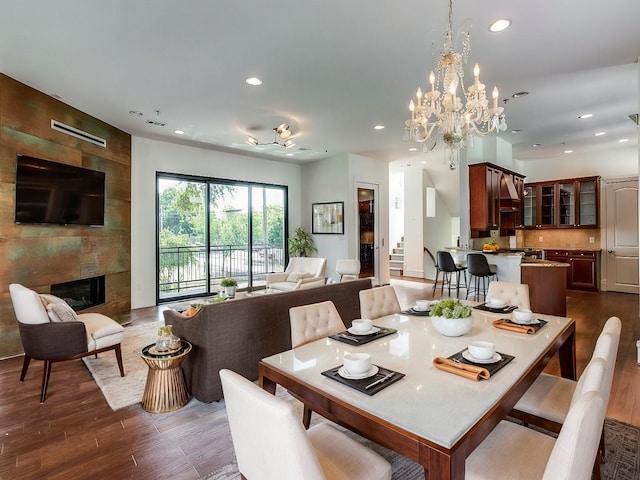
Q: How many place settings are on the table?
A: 6